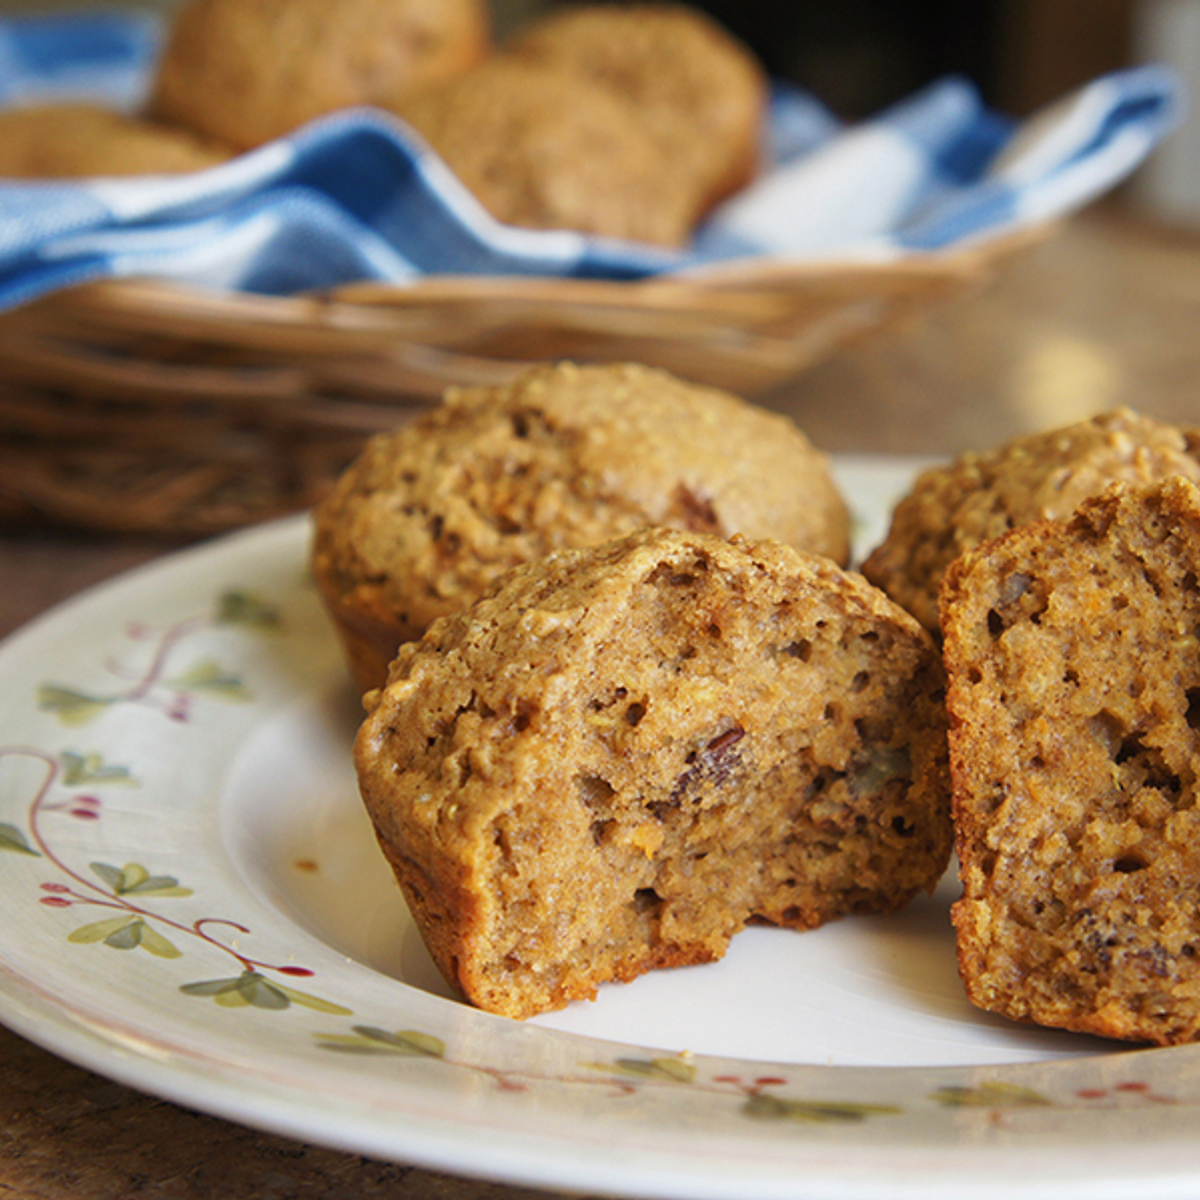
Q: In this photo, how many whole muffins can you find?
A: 6